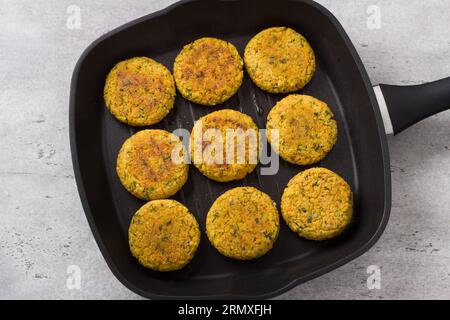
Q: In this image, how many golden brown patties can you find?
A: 9